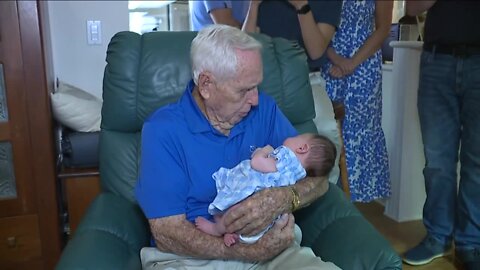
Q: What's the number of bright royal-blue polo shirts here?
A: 1